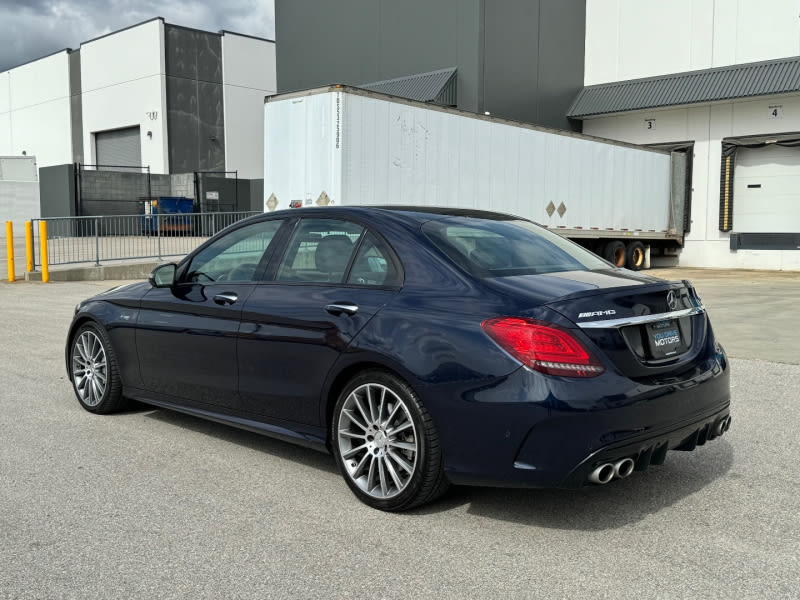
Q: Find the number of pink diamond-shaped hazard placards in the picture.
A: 0